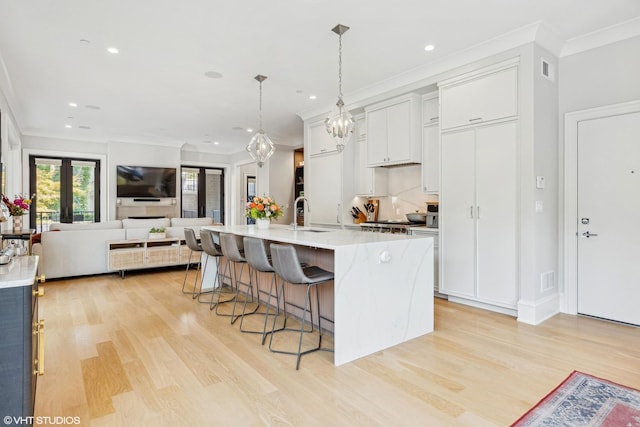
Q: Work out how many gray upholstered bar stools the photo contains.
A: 5